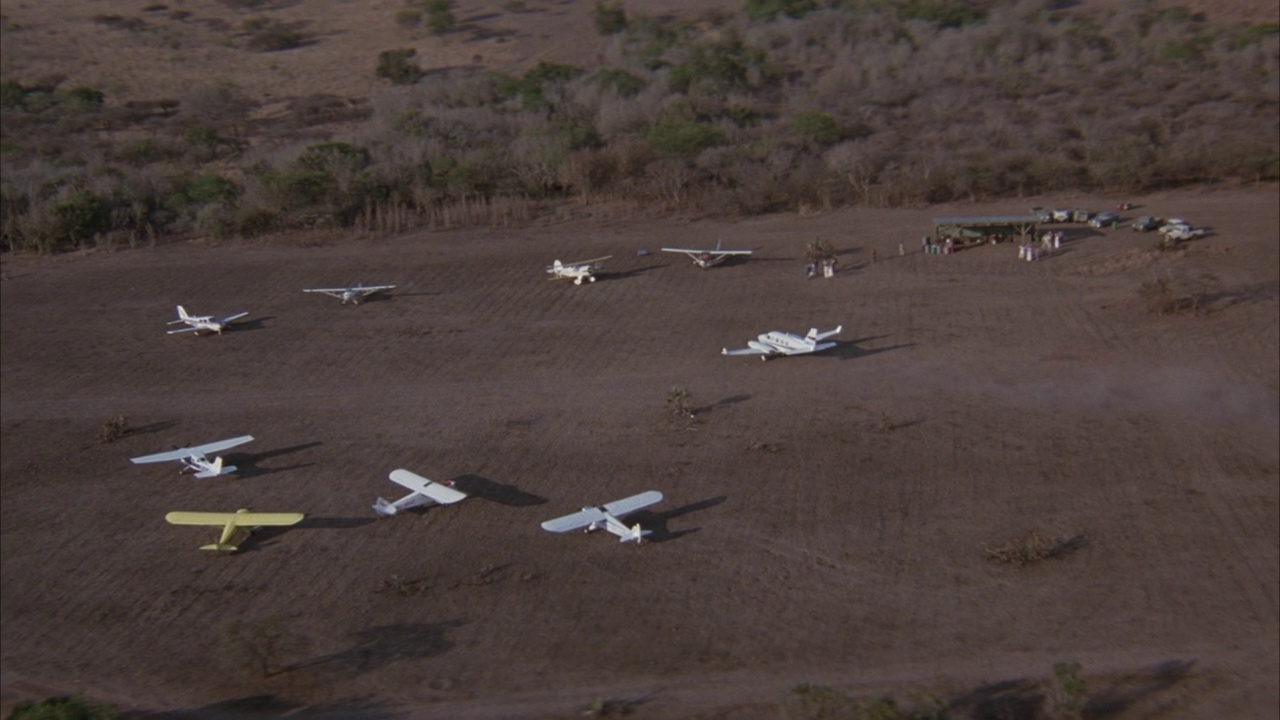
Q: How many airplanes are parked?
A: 9